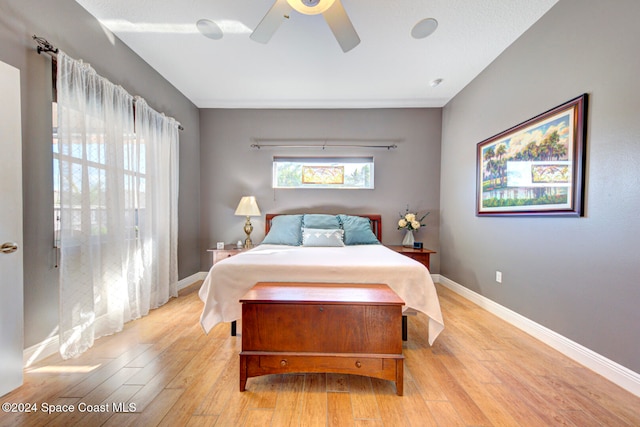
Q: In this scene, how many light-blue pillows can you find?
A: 3